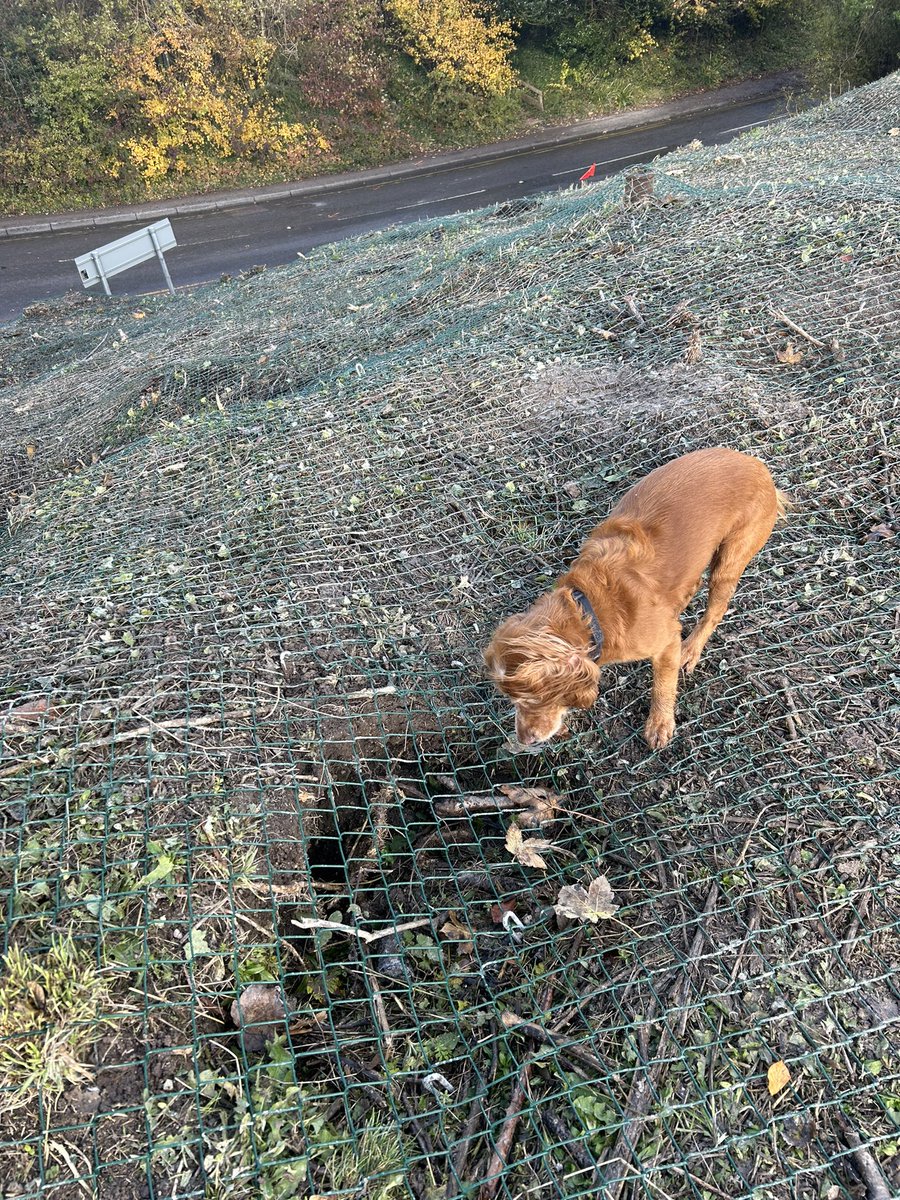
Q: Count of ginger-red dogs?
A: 1